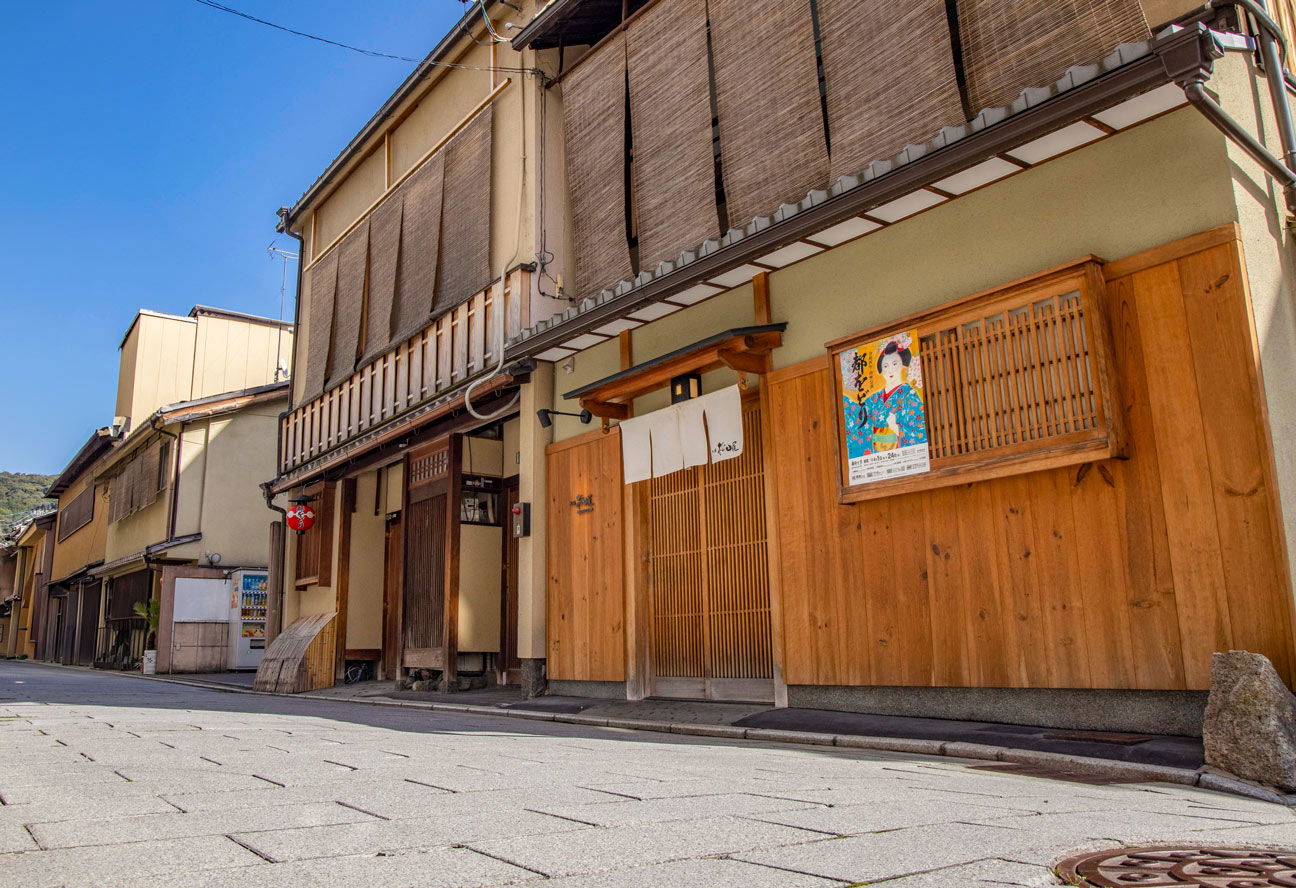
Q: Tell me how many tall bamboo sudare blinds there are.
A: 10